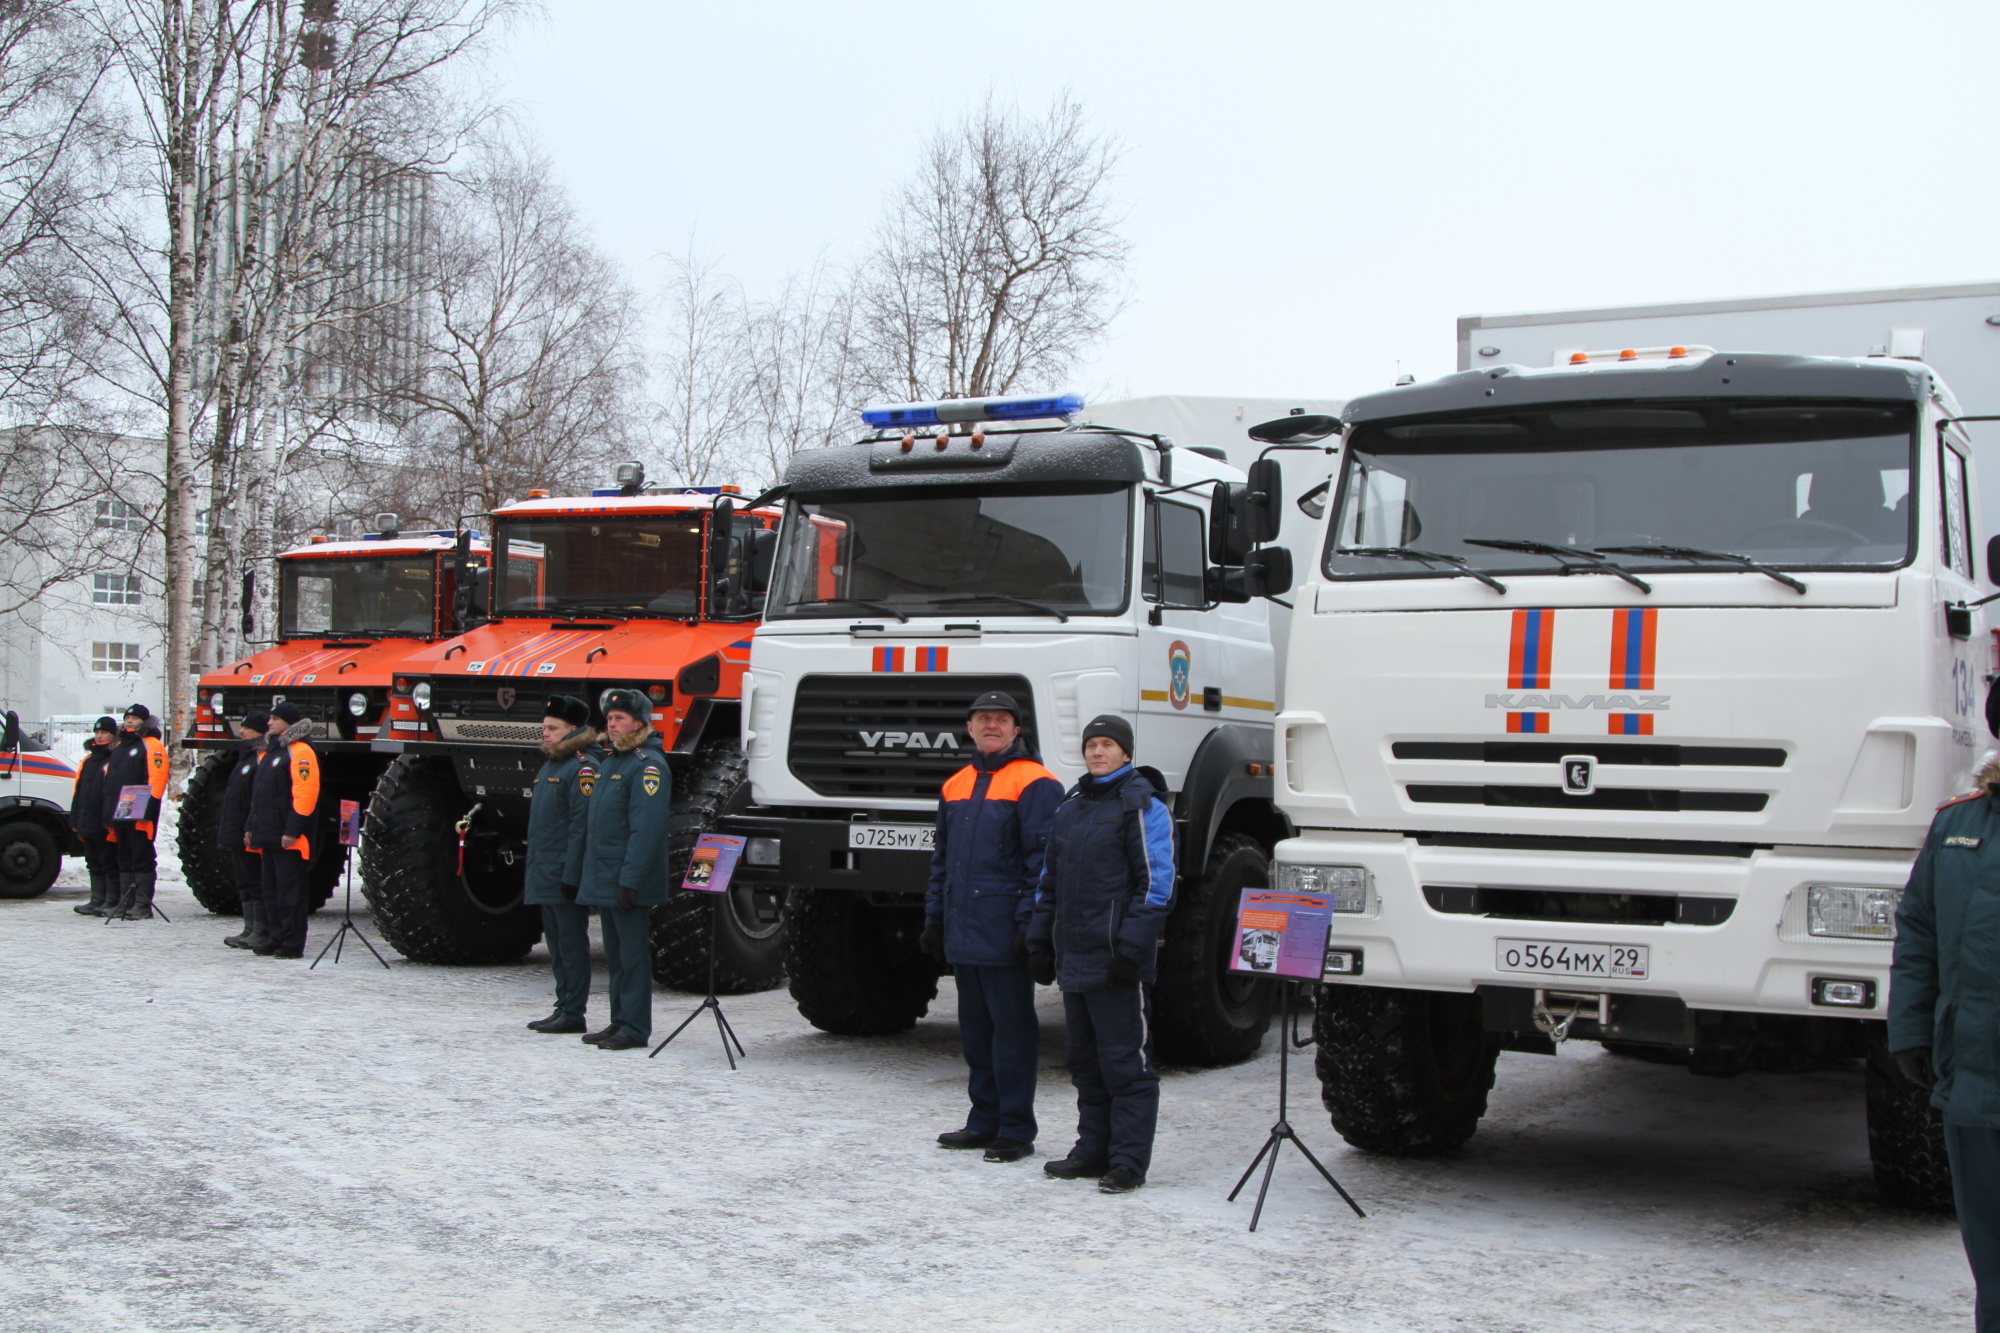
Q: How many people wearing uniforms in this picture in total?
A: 9